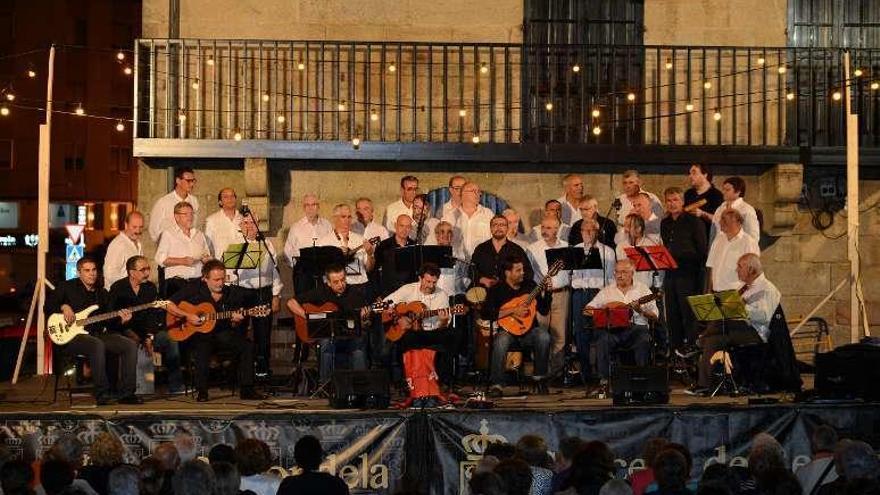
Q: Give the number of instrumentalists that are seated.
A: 8